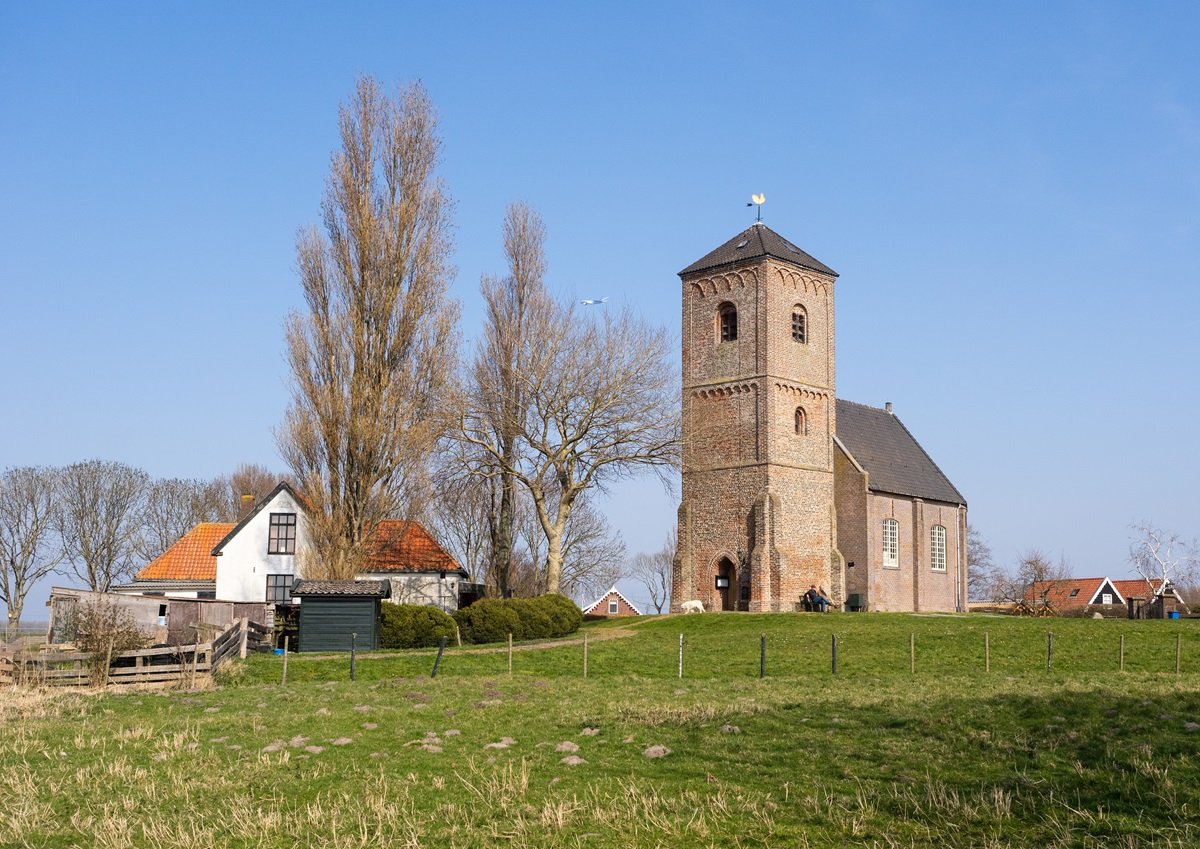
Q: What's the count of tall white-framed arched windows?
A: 2